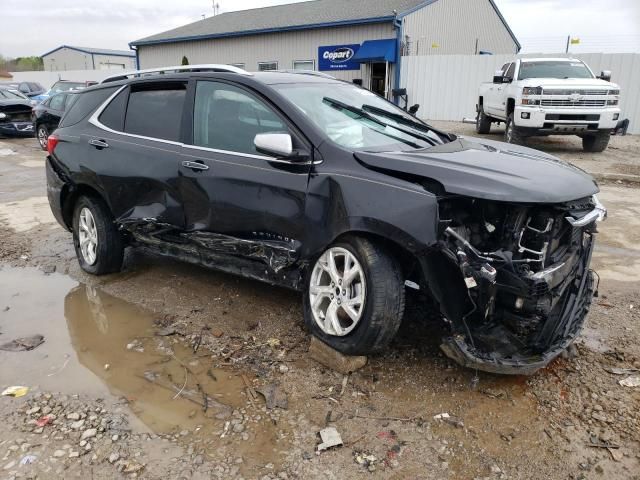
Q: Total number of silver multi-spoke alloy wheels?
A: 2